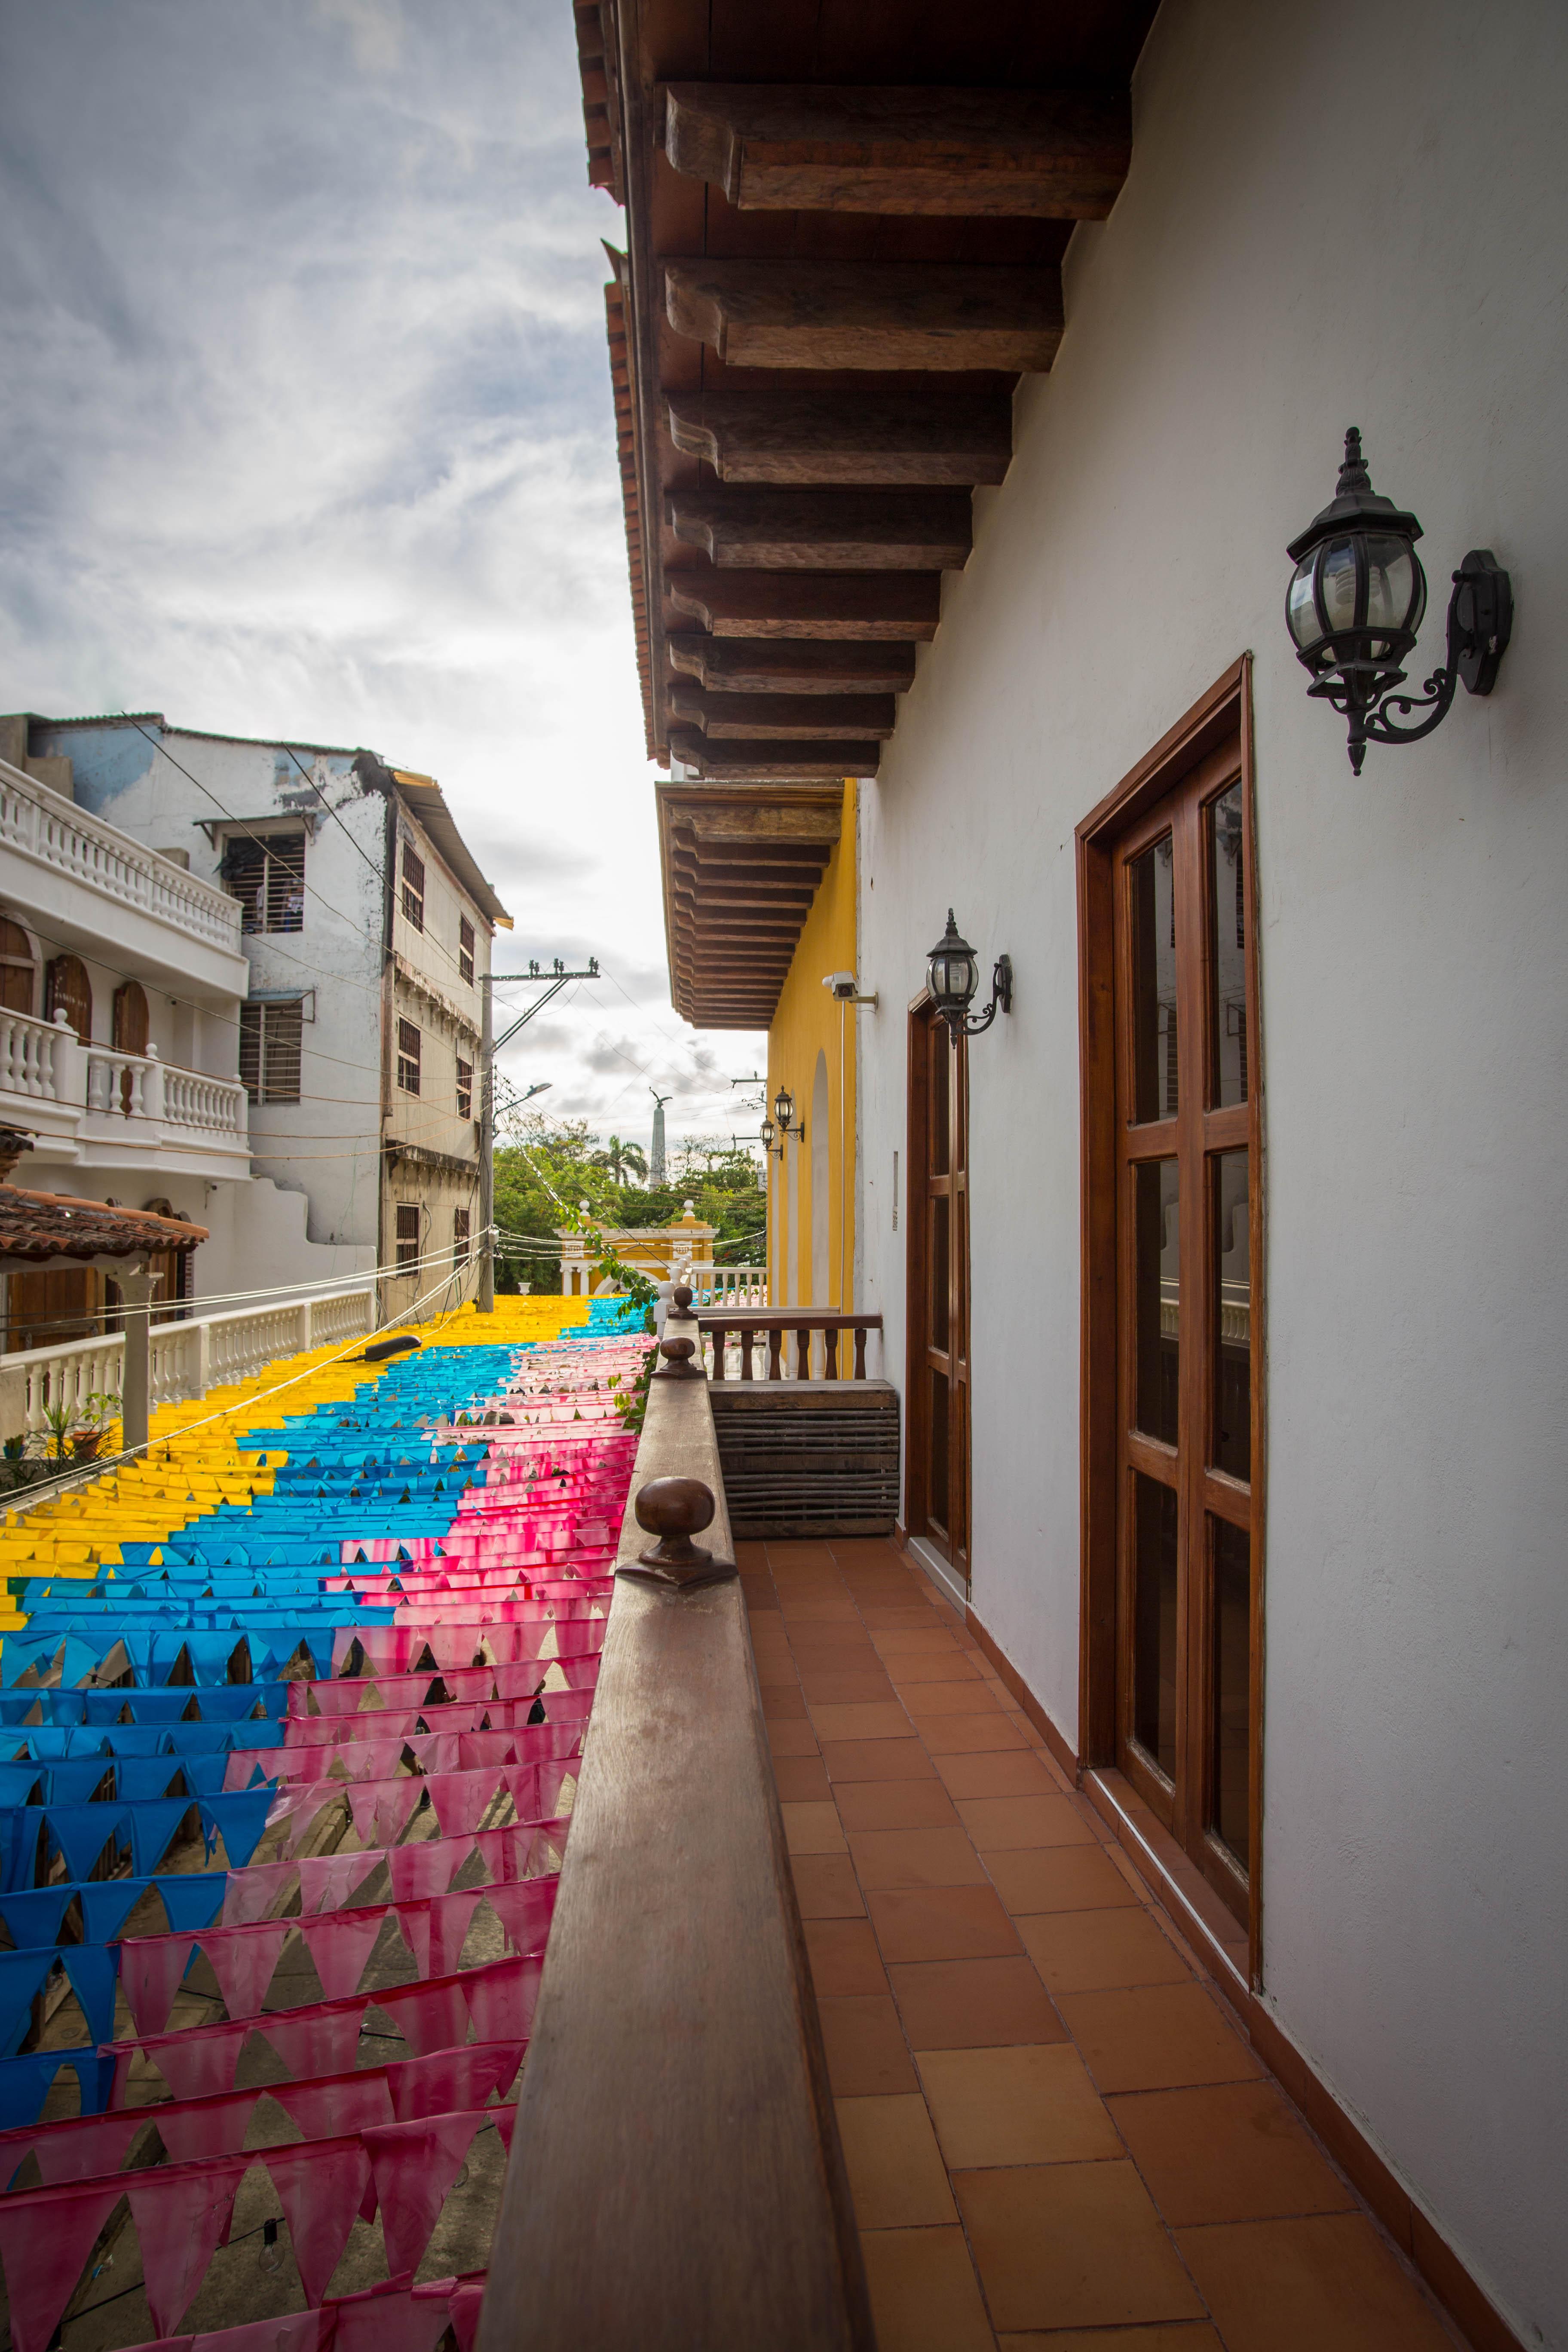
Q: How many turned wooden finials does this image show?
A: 3